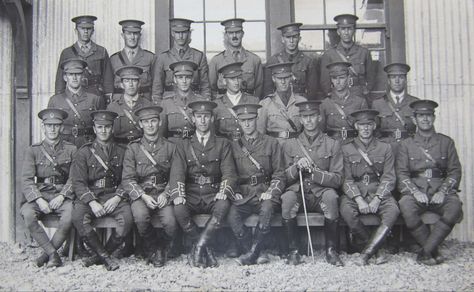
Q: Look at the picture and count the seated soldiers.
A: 8